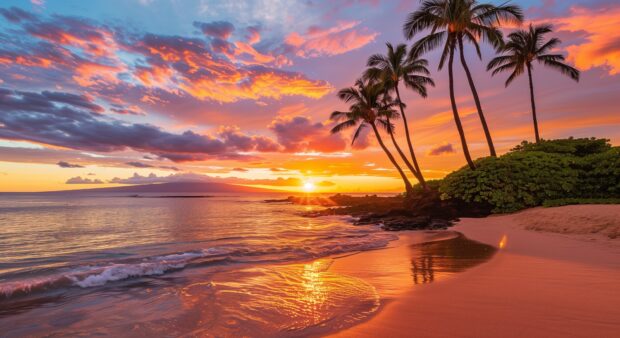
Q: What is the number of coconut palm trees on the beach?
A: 6